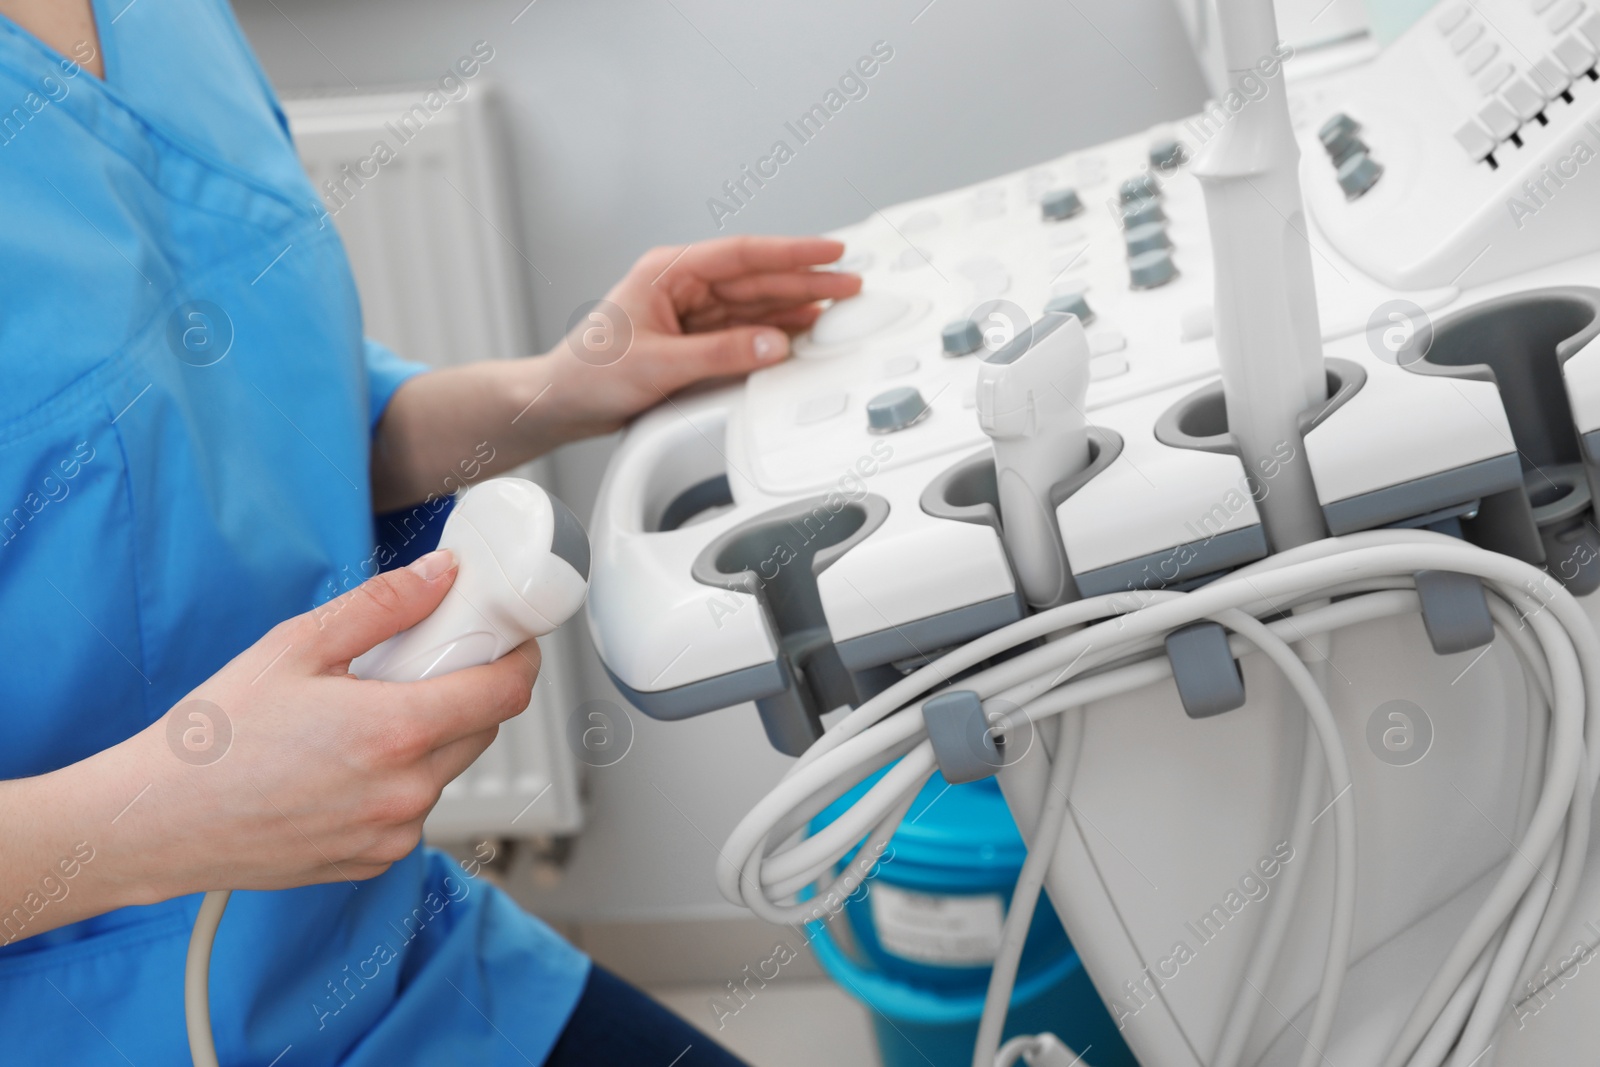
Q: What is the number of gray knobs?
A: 12